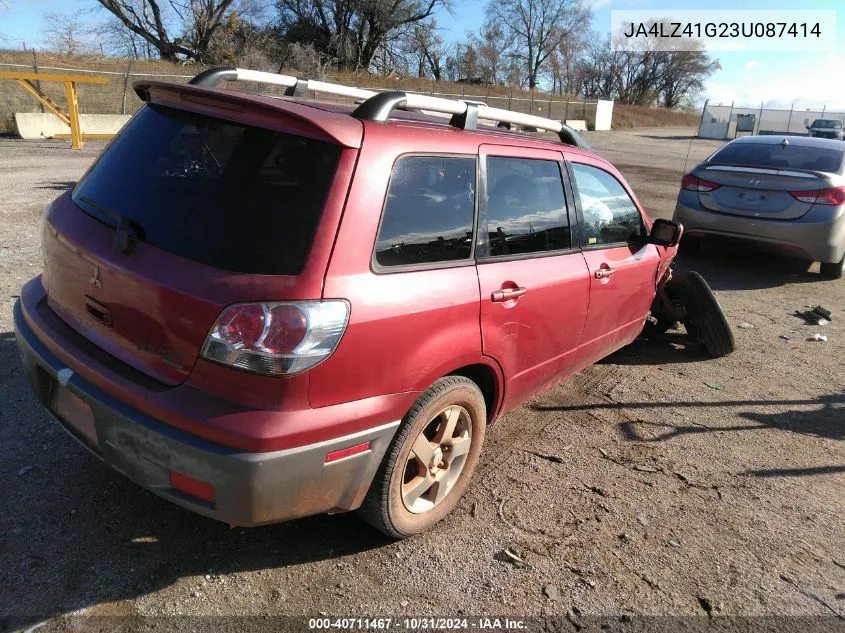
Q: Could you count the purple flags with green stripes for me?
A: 0